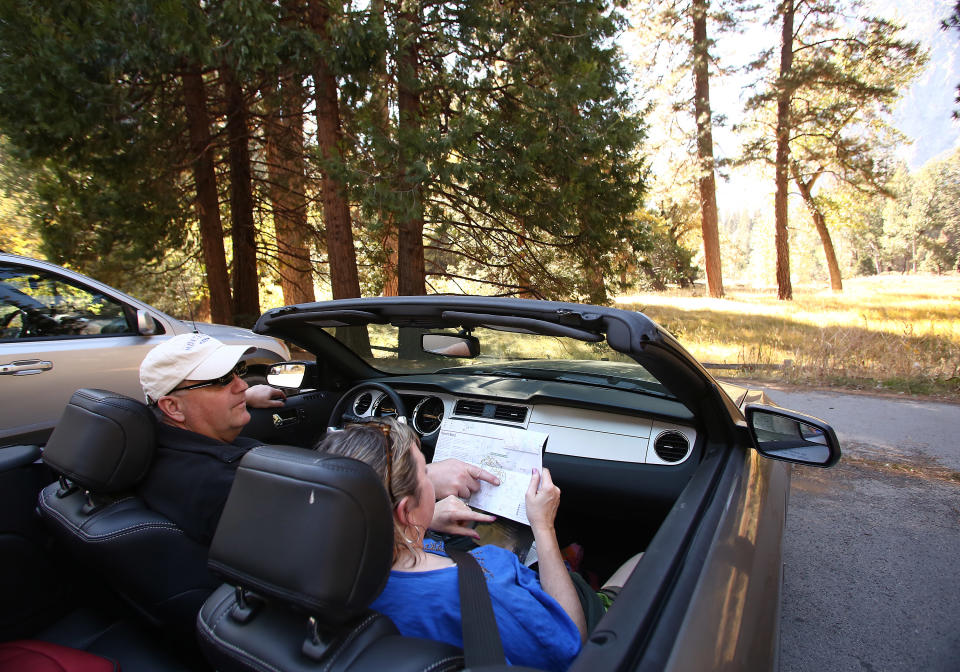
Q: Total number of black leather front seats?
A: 2